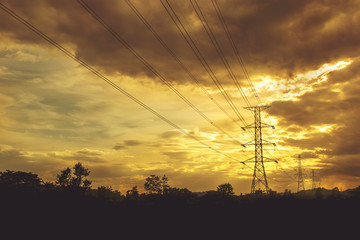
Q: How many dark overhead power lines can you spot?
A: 12